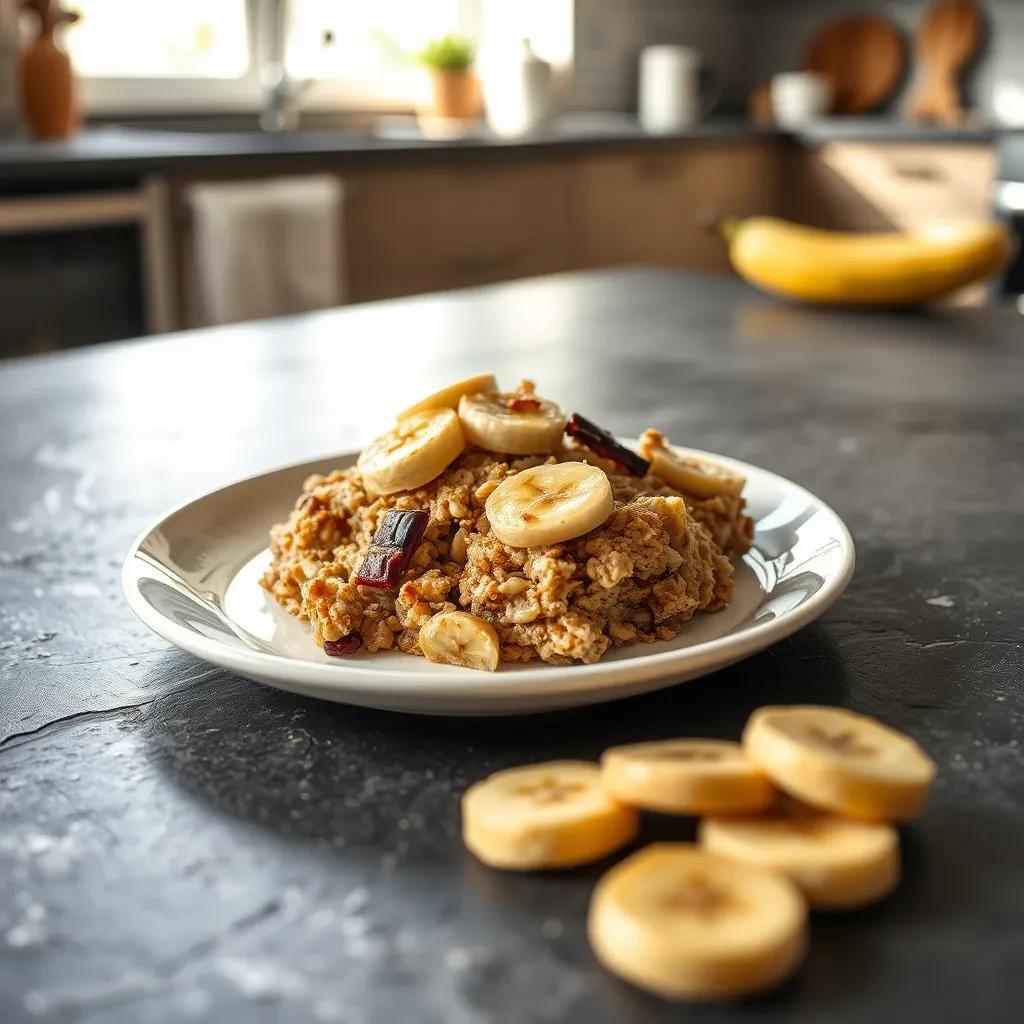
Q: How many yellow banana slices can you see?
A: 11